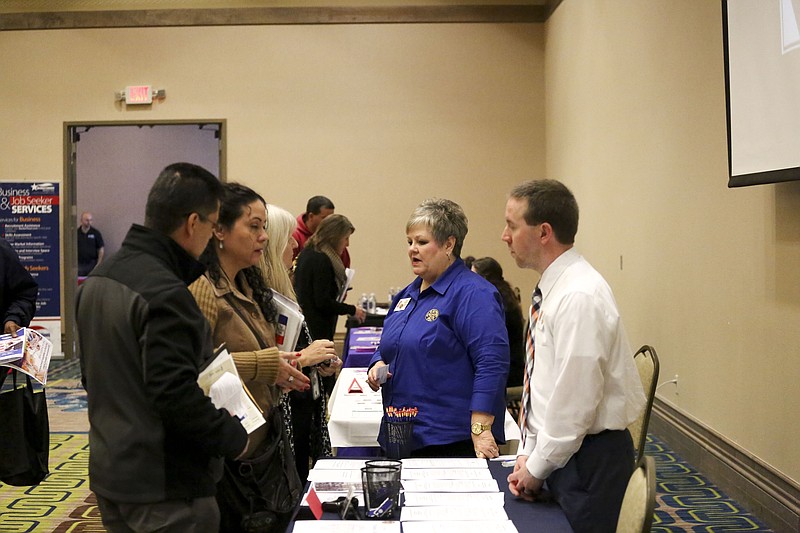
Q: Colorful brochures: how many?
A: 2